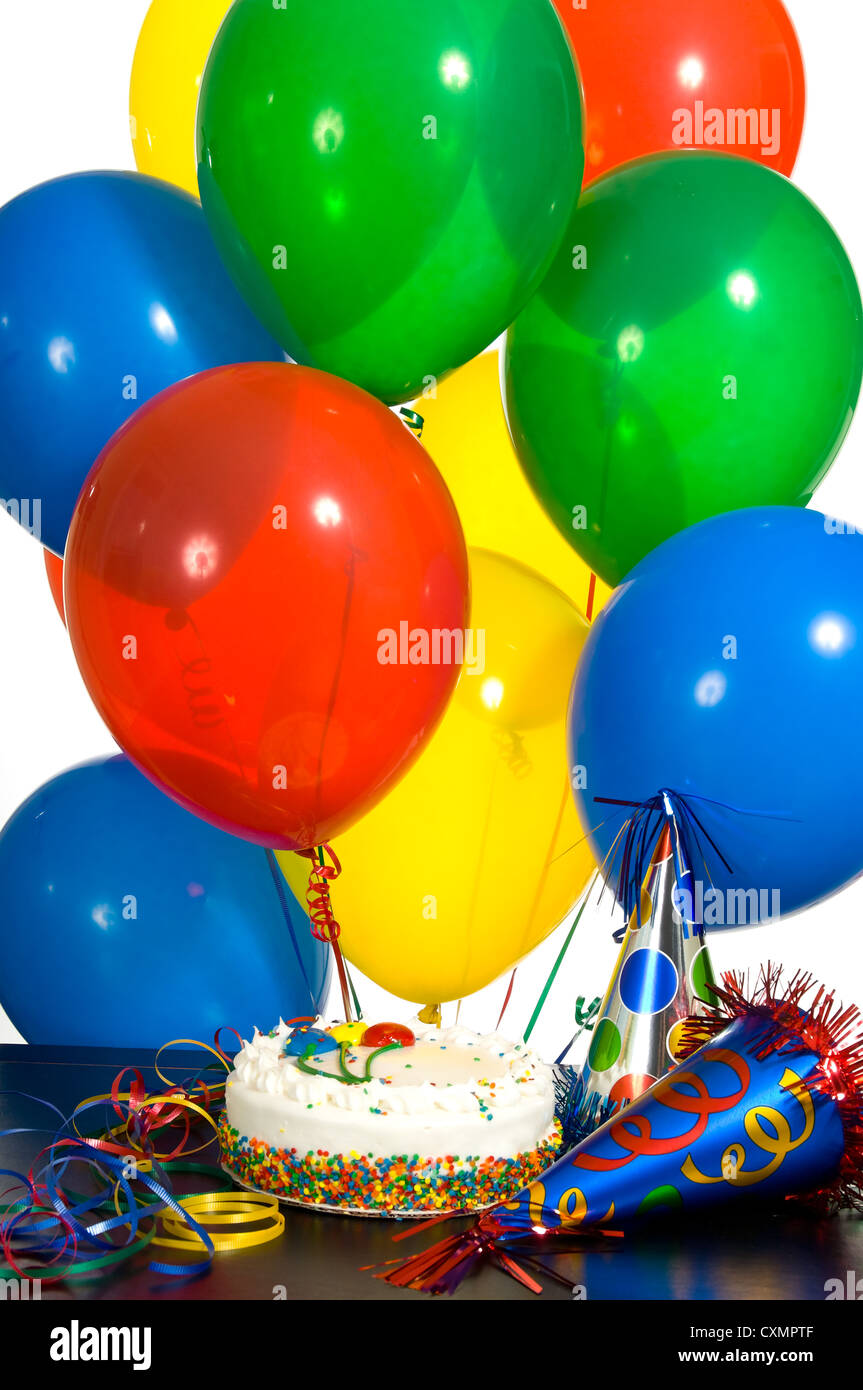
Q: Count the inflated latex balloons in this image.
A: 11